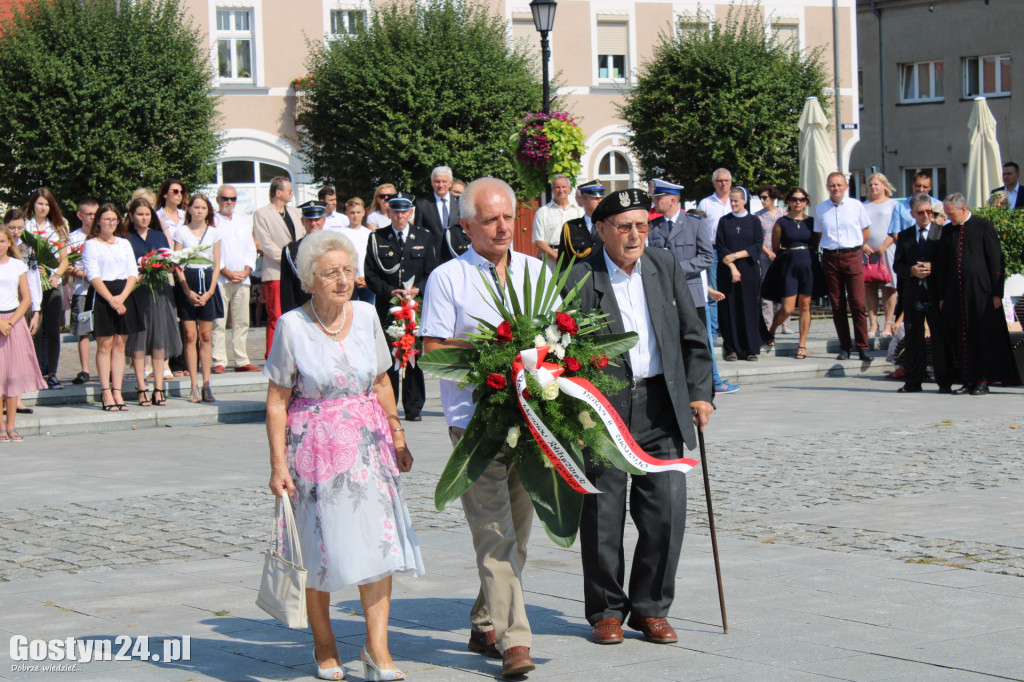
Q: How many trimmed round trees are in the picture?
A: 3